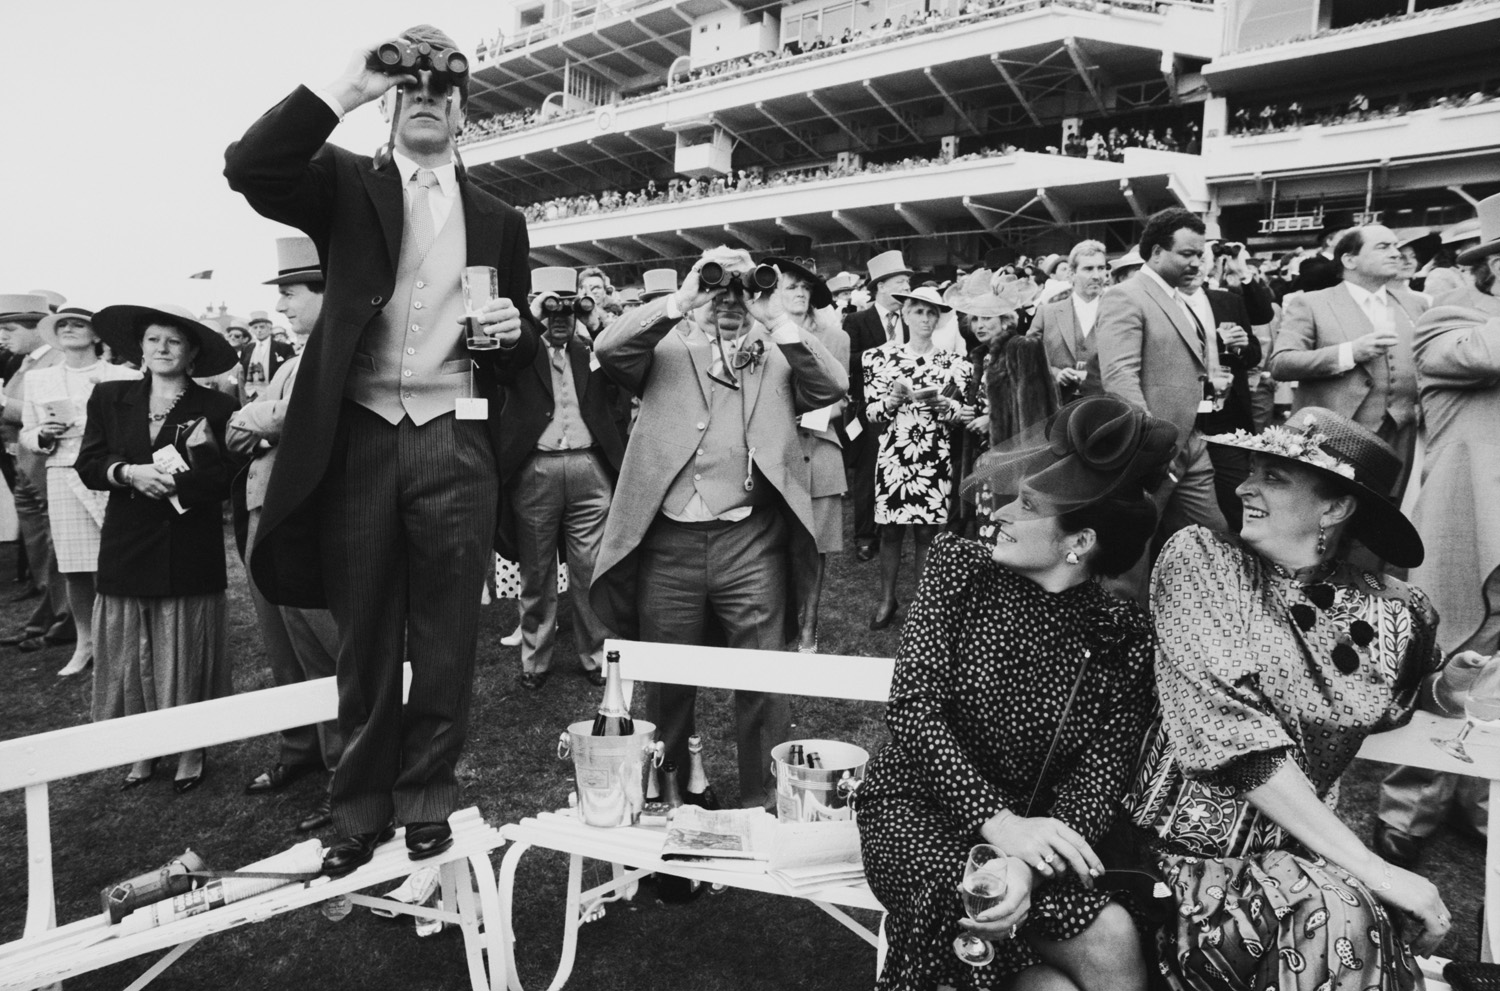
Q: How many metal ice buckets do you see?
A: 2